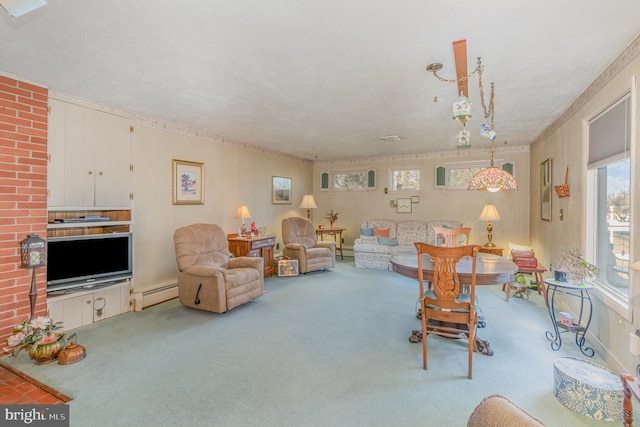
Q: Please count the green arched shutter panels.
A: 4